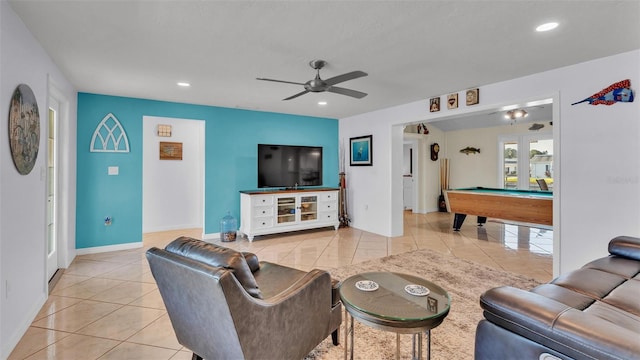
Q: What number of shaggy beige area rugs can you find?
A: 1